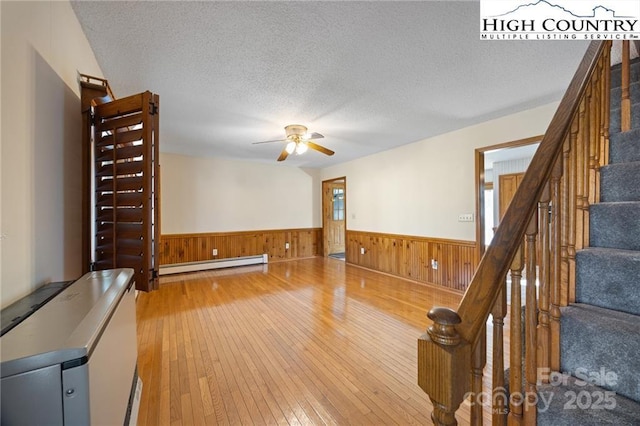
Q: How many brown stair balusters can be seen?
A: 15